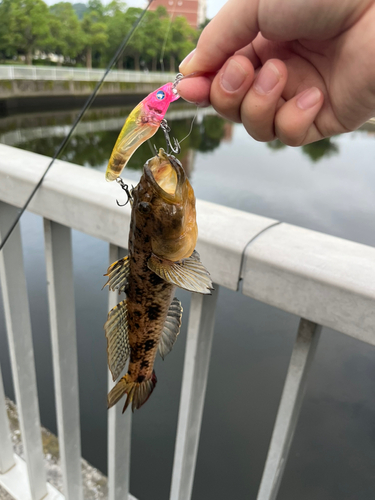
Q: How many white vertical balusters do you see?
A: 6